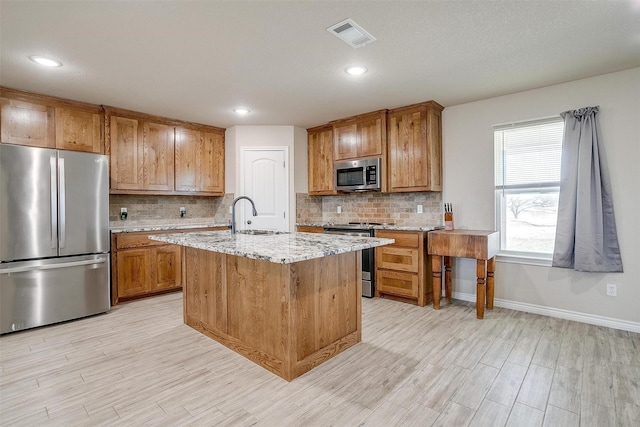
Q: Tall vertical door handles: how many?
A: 2